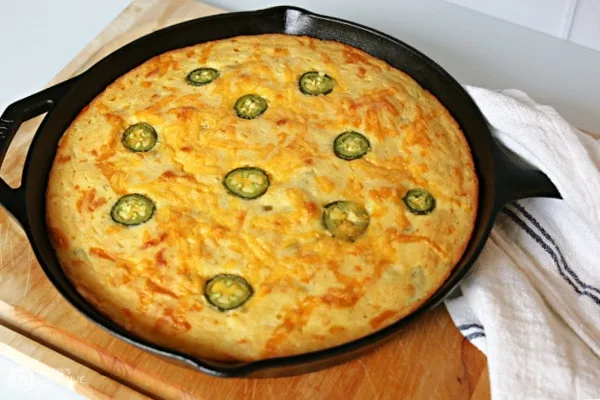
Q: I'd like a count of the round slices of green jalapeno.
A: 10